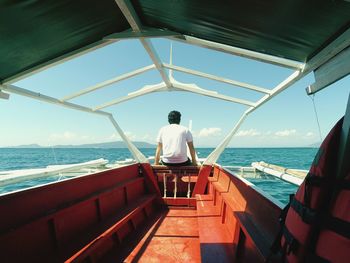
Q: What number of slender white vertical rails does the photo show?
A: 3